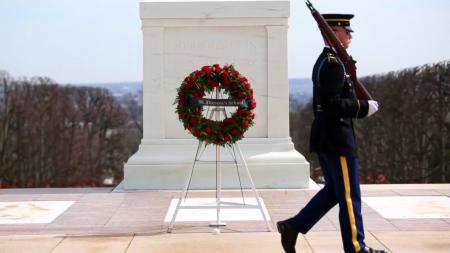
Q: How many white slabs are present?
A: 3